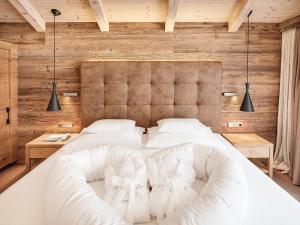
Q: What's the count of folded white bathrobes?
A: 2